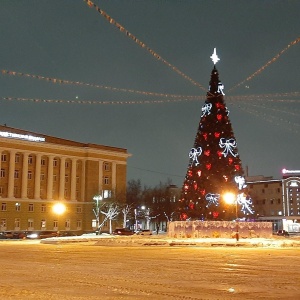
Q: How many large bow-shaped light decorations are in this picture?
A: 7